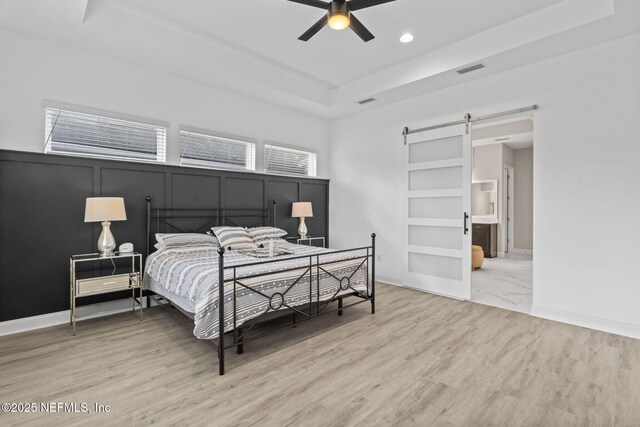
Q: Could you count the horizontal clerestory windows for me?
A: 3